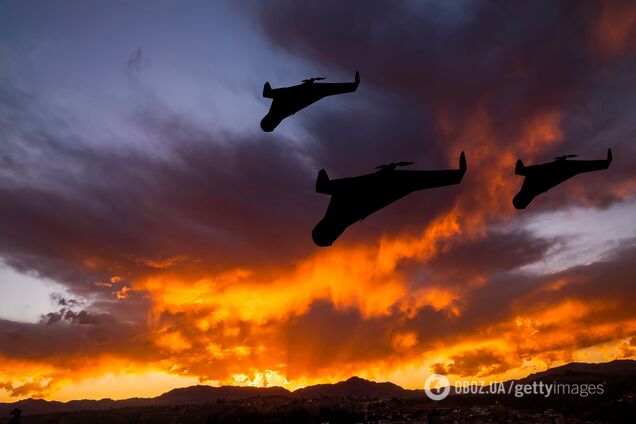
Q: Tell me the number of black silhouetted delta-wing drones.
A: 3